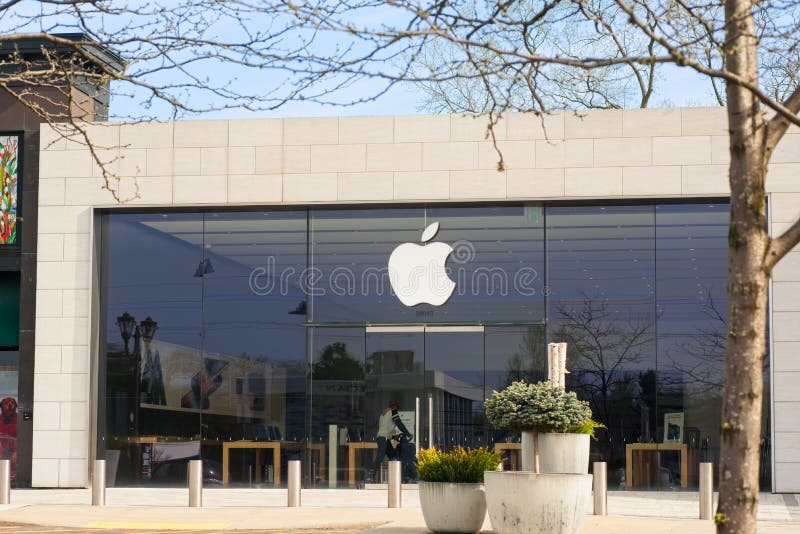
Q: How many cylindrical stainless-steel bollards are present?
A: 7